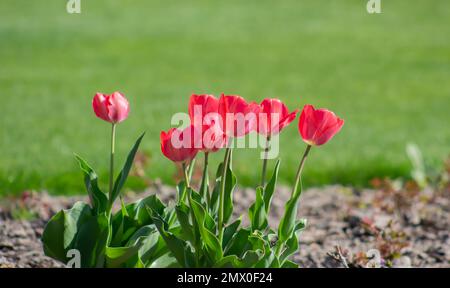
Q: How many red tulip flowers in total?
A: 7